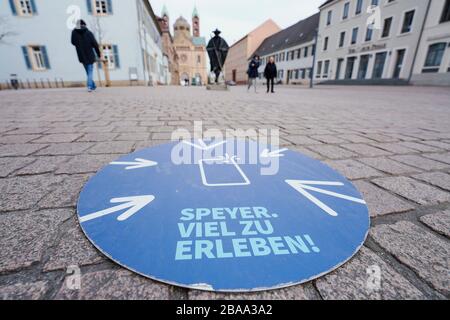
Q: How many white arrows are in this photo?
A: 5